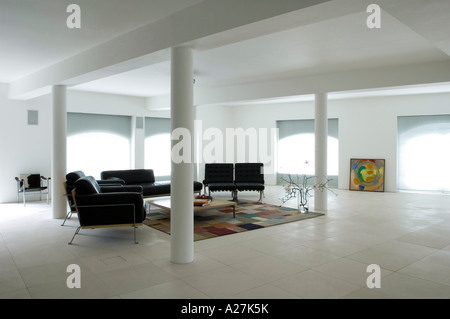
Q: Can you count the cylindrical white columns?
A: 3